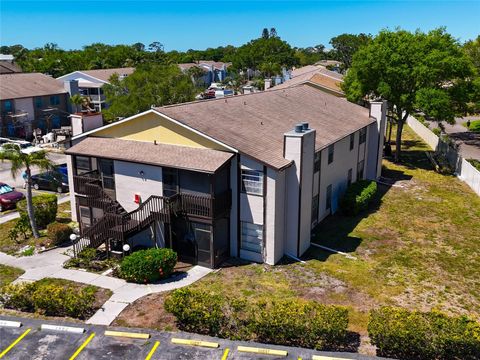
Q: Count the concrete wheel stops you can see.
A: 6